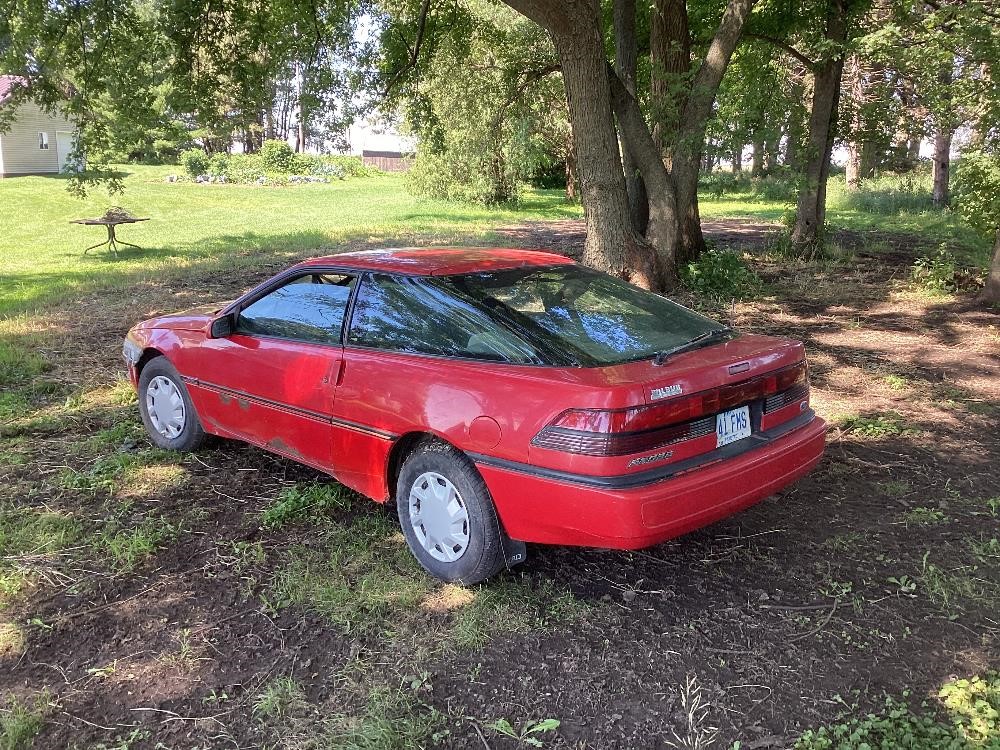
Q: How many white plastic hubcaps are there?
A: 2